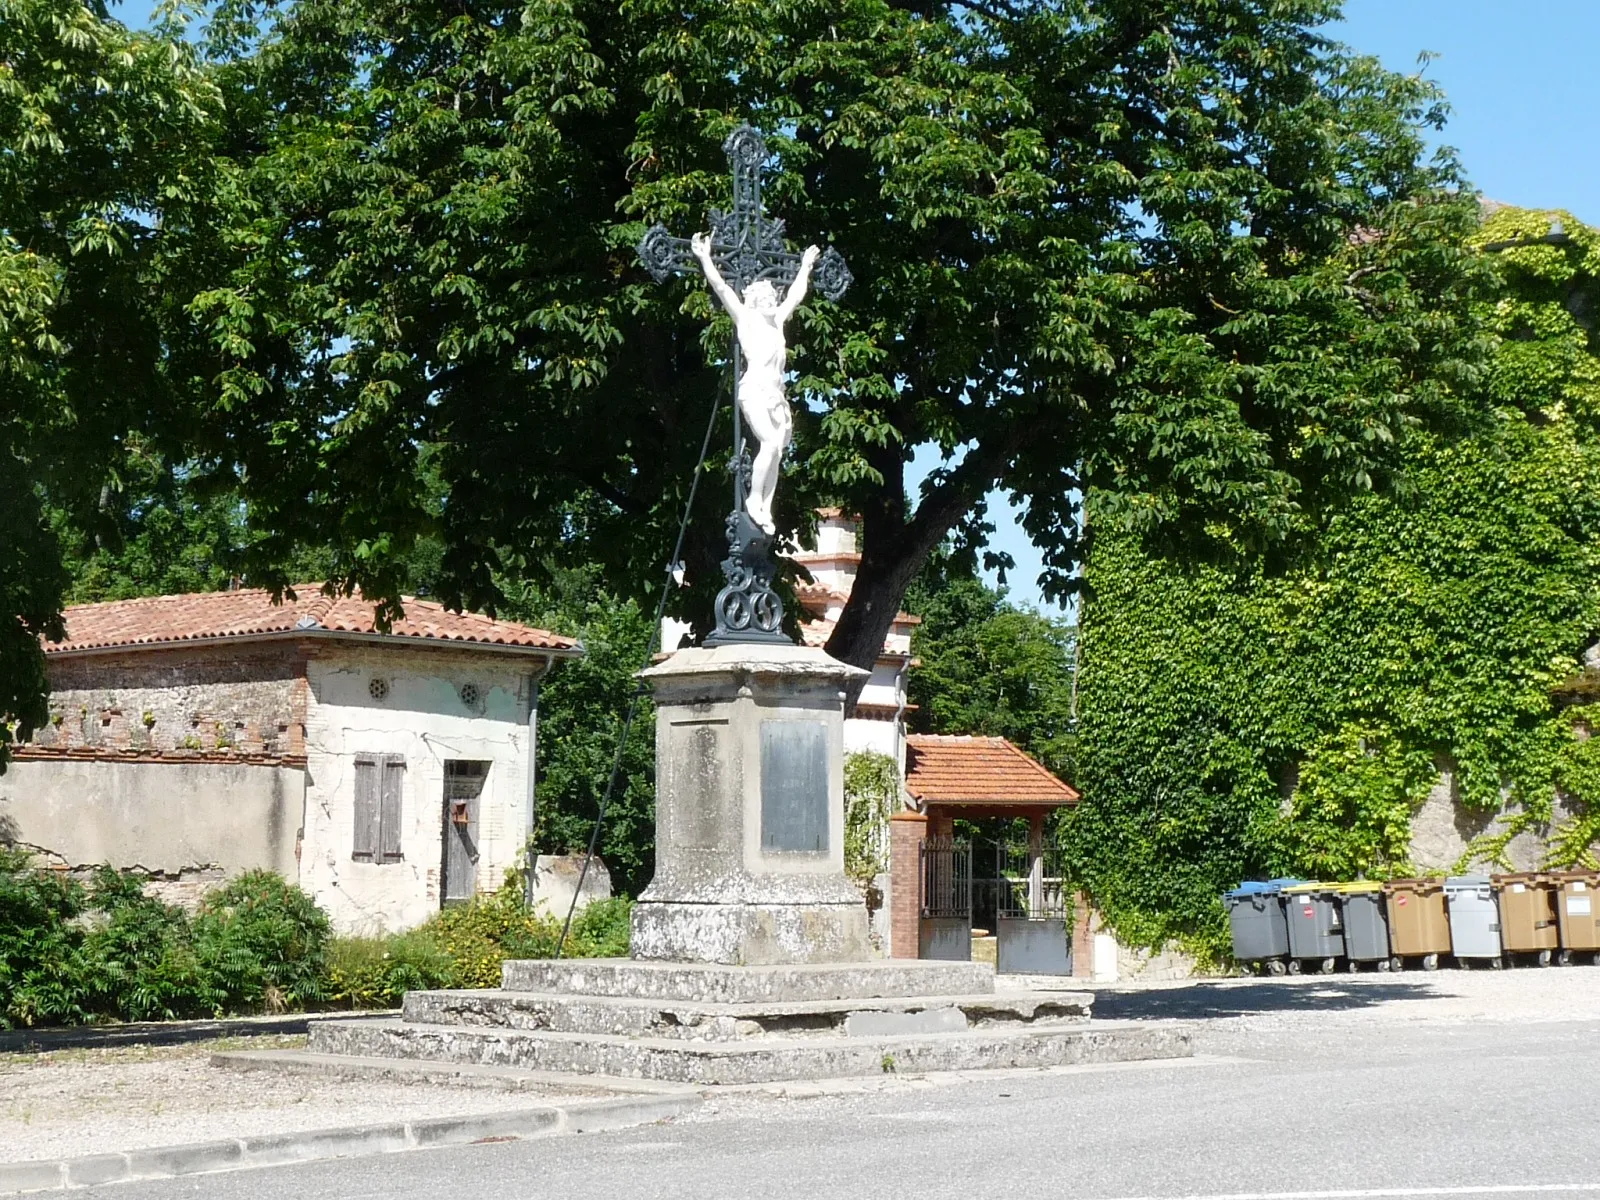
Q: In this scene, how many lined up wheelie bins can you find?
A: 7